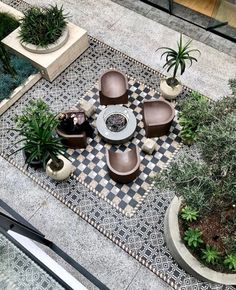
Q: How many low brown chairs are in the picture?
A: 4